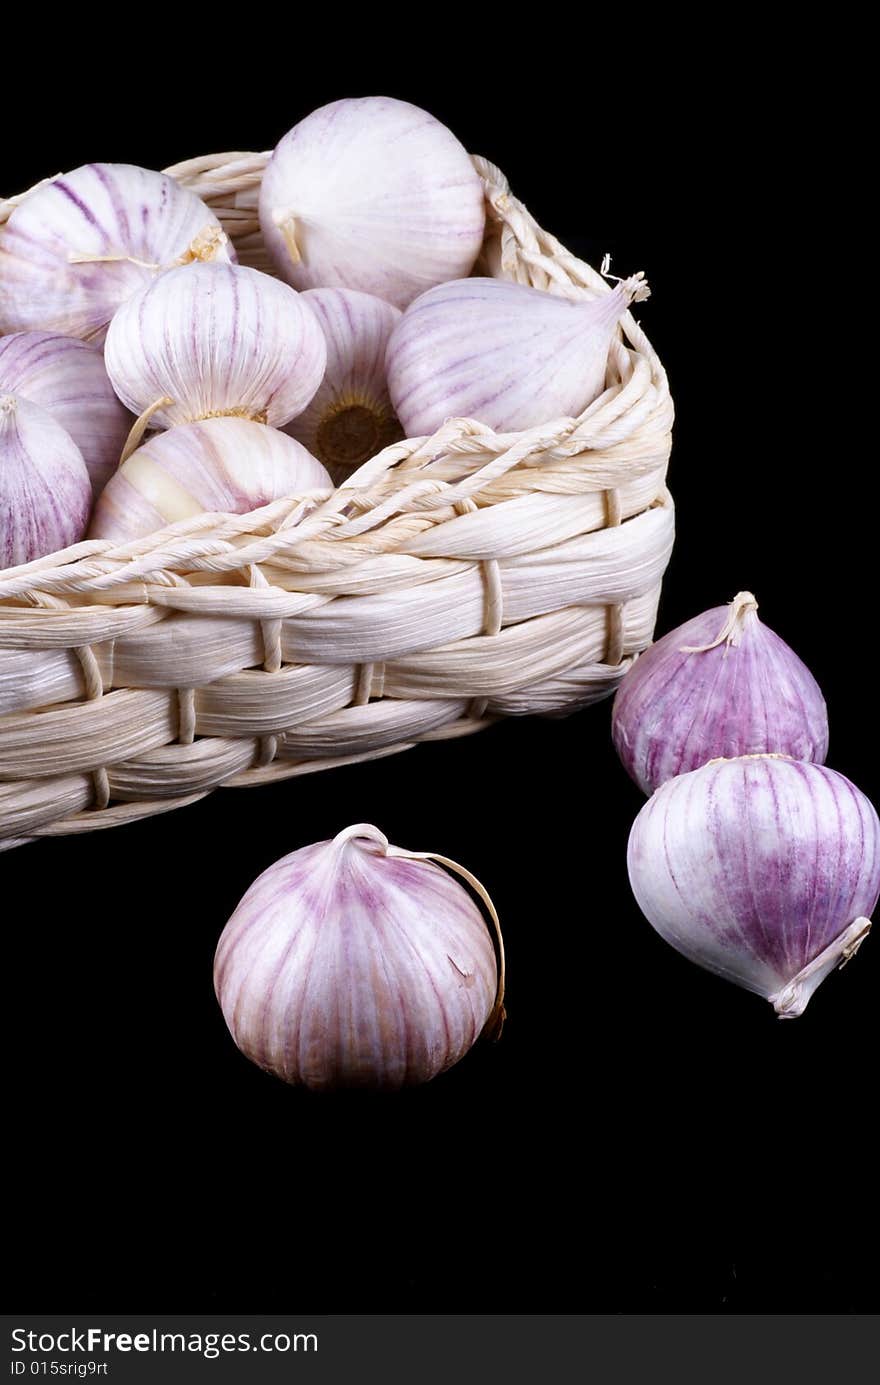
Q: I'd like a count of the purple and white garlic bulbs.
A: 11